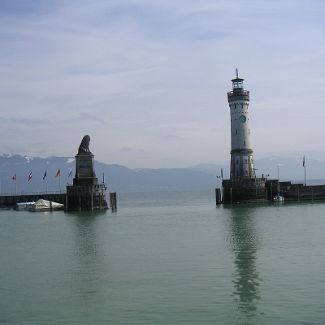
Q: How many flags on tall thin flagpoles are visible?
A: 6